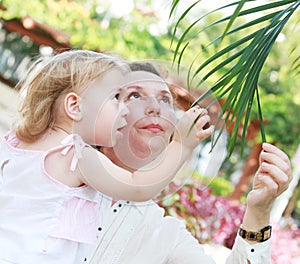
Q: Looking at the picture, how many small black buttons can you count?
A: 6